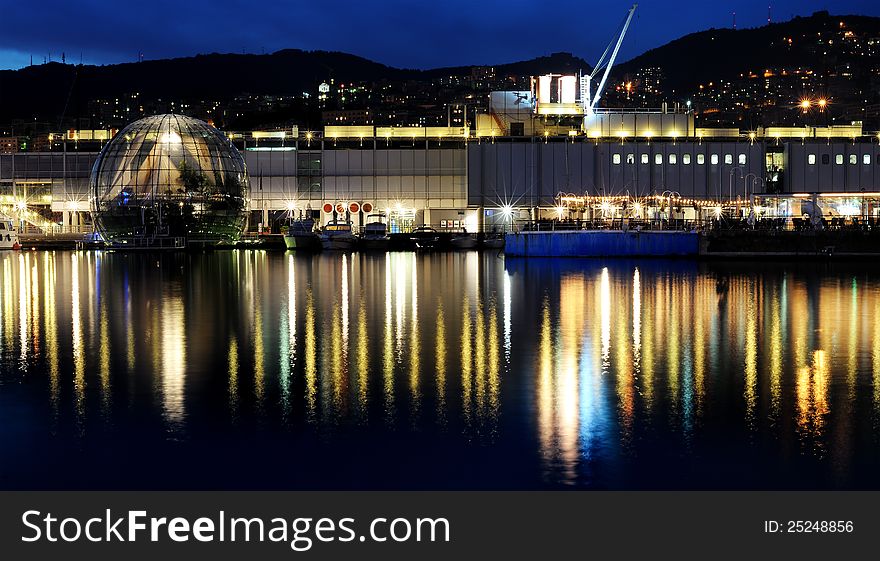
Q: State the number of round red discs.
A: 4